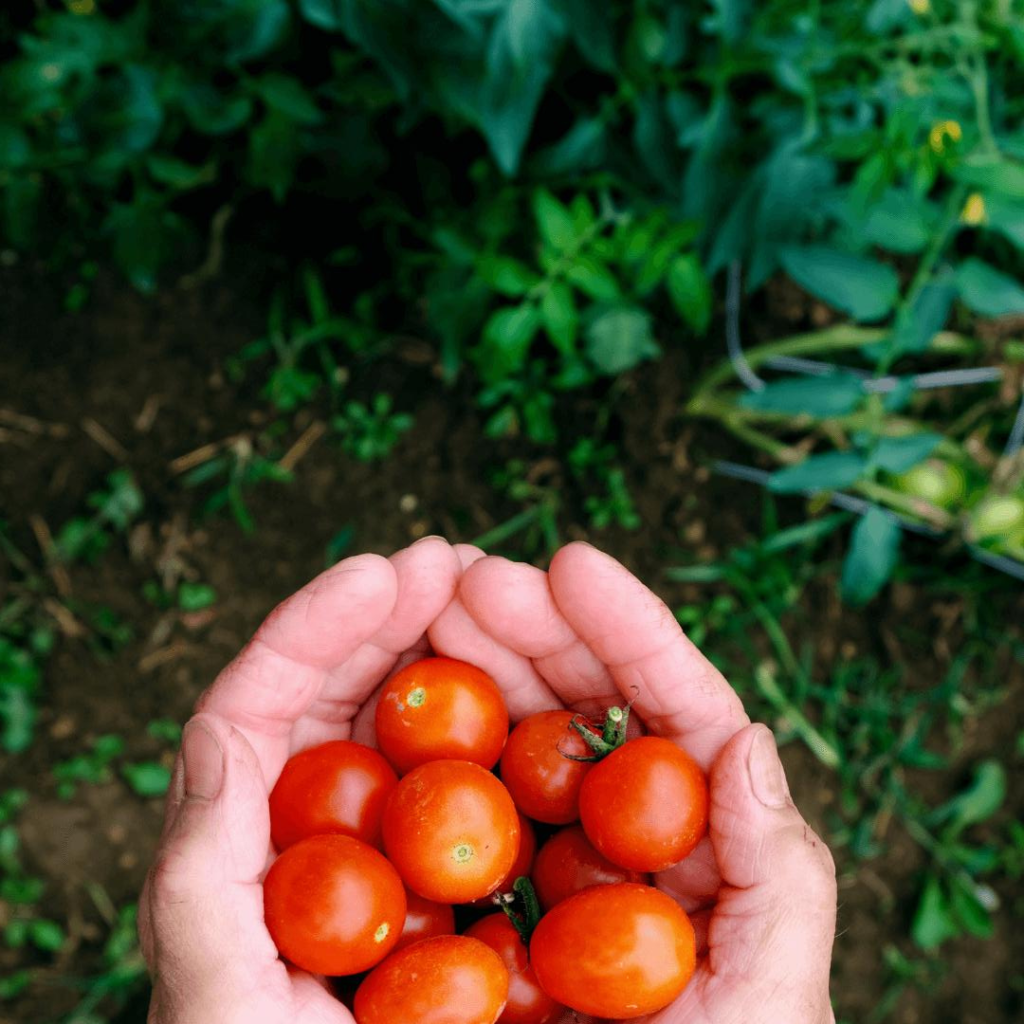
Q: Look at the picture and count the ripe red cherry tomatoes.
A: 12